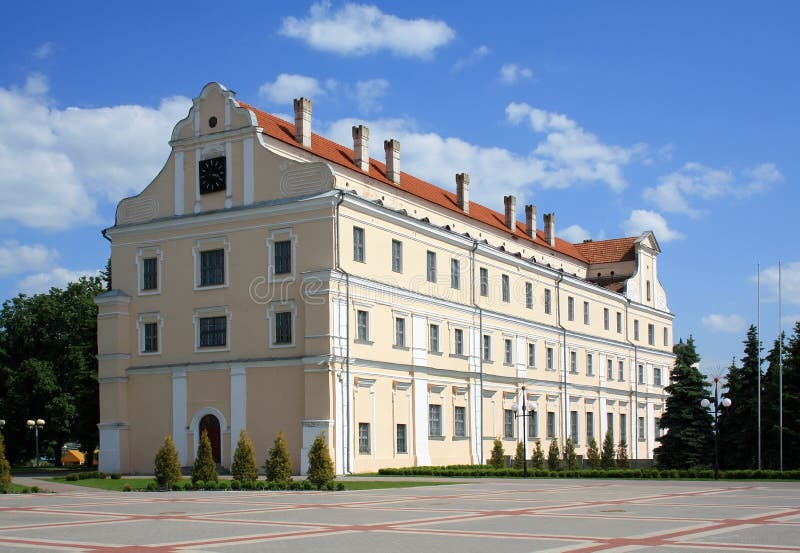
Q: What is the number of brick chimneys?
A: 7